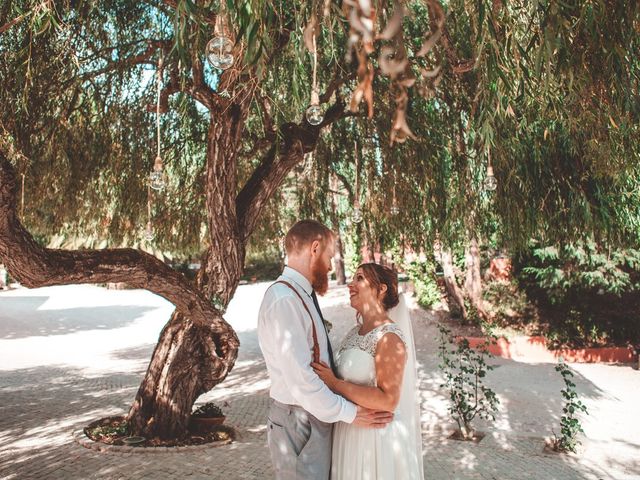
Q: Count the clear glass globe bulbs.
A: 7